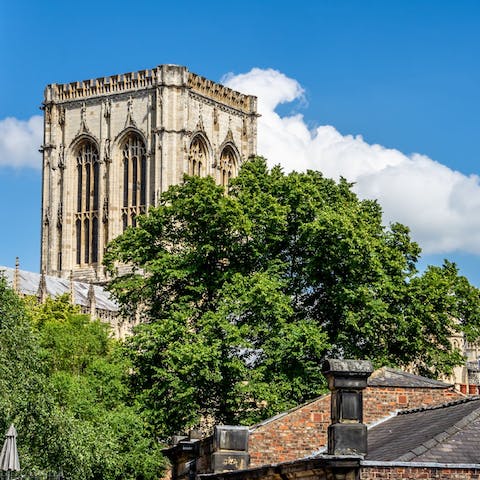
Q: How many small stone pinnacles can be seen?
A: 4